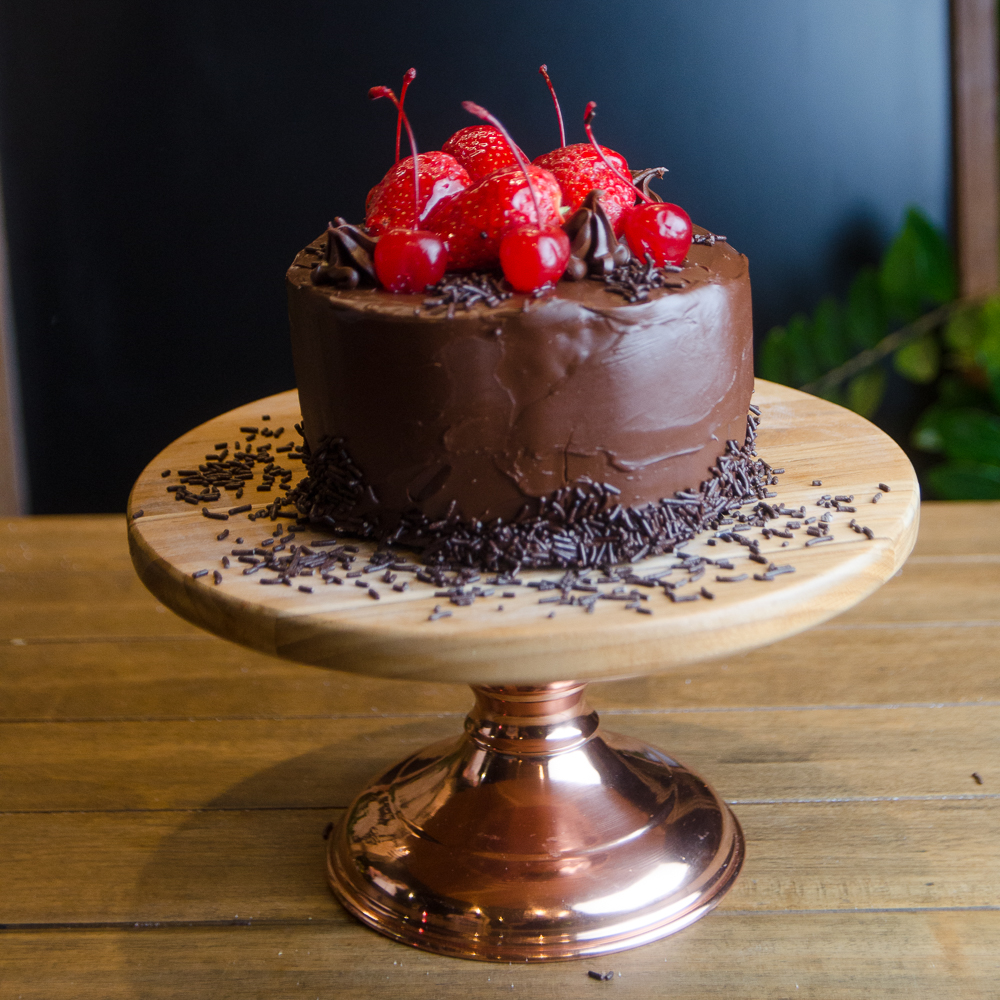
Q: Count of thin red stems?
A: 5